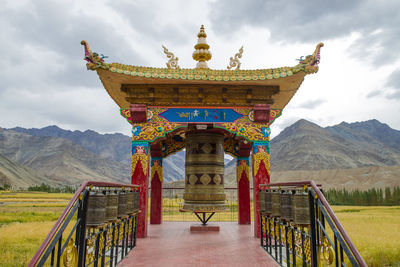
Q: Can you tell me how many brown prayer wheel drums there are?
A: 11